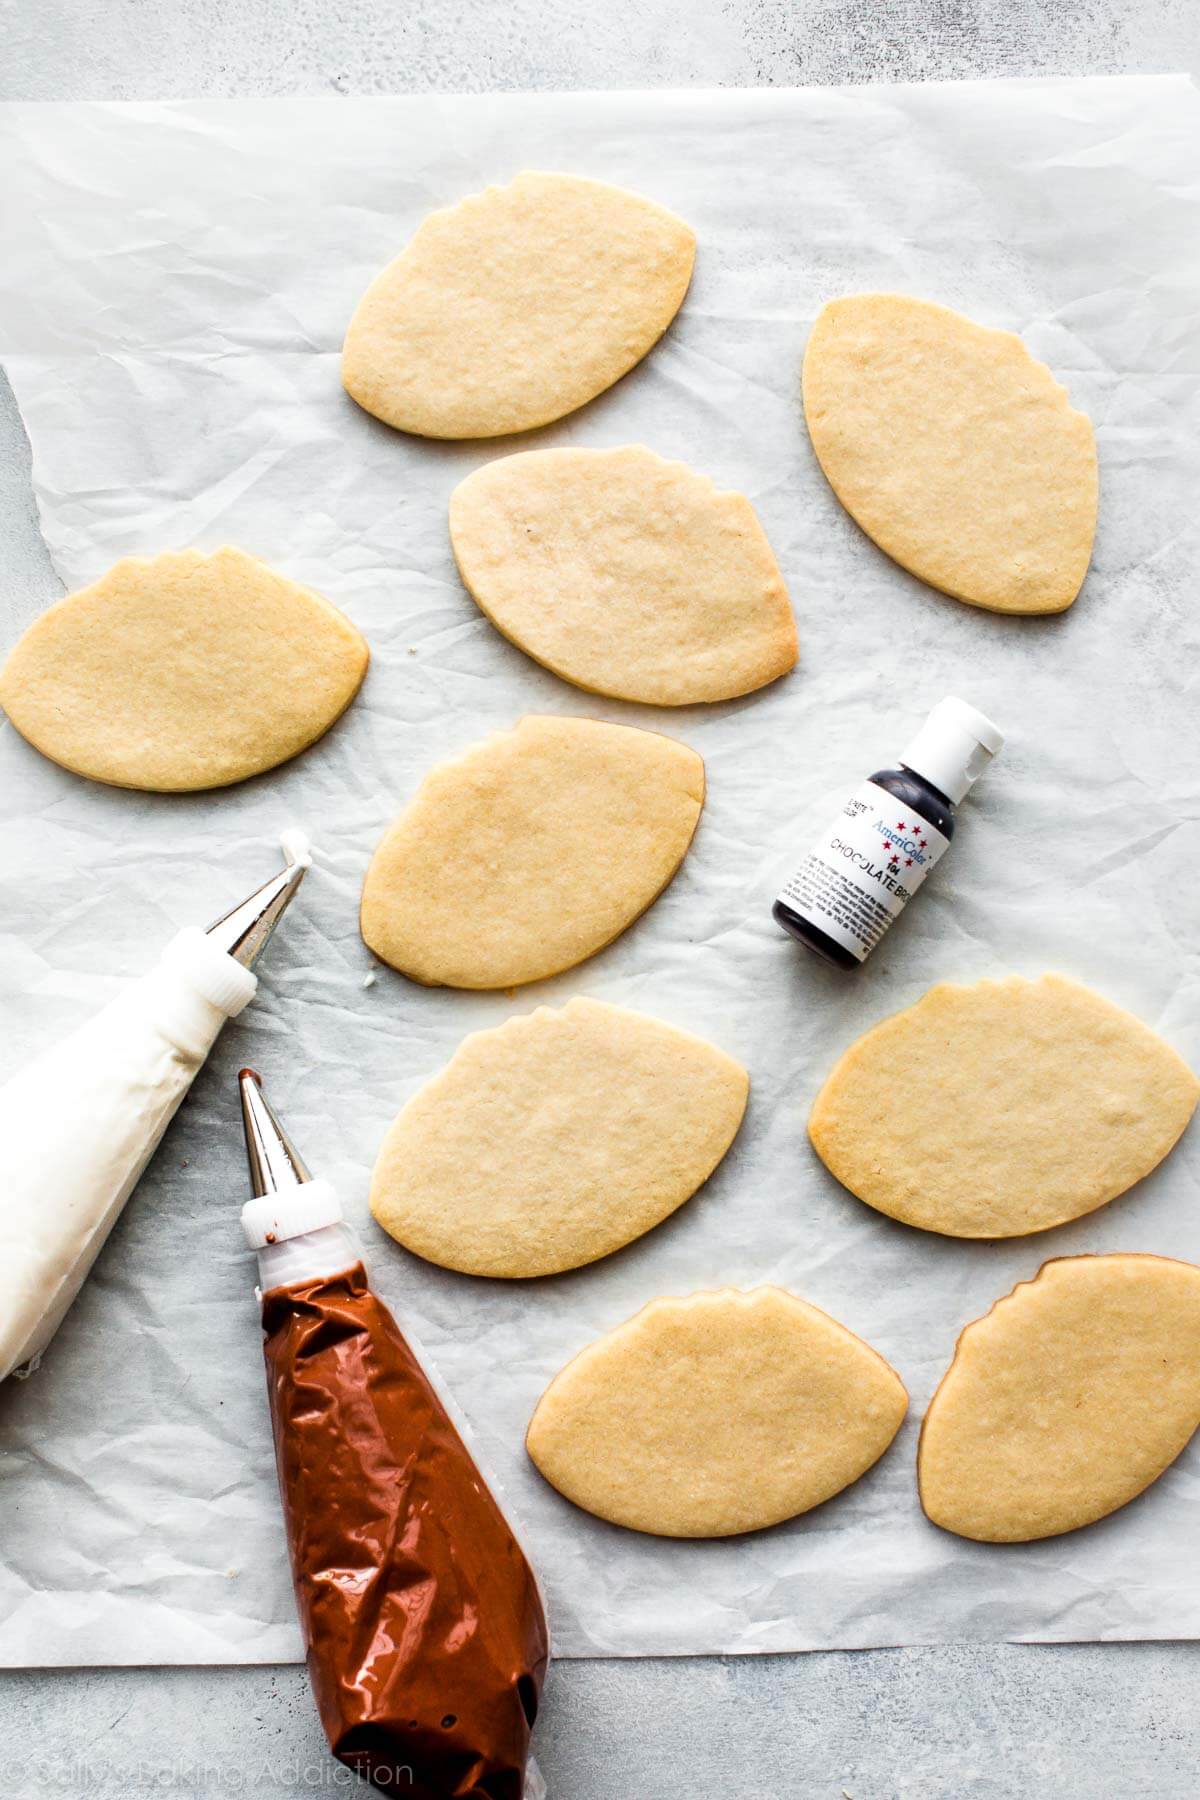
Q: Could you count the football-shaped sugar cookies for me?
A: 9